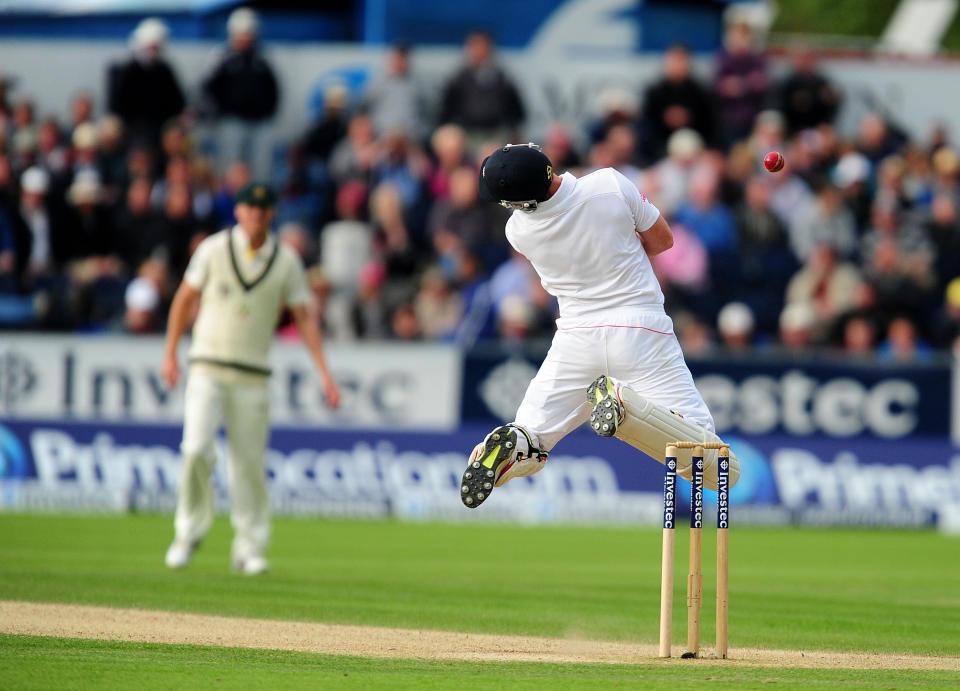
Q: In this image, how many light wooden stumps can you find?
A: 3